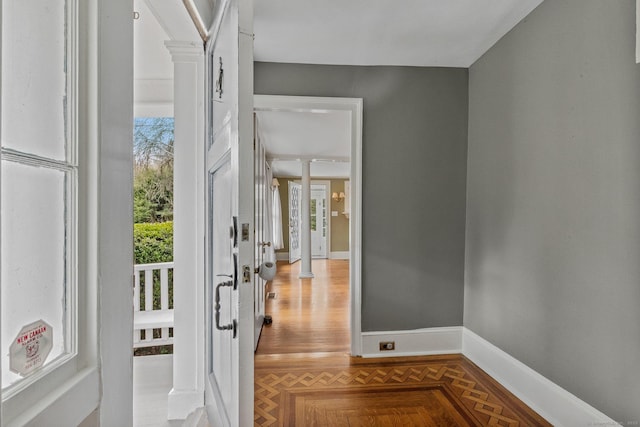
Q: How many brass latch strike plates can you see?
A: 2